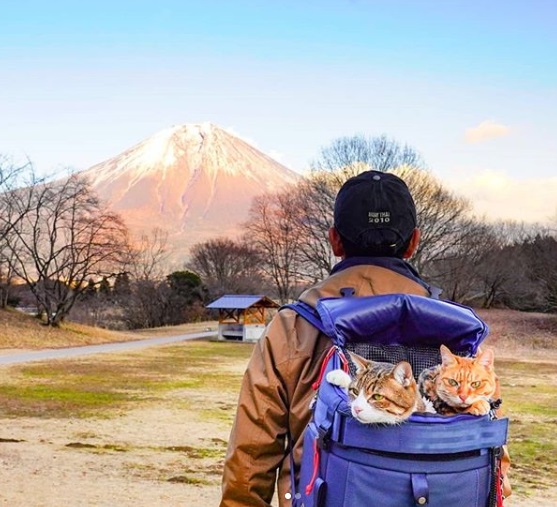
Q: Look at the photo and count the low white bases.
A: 1